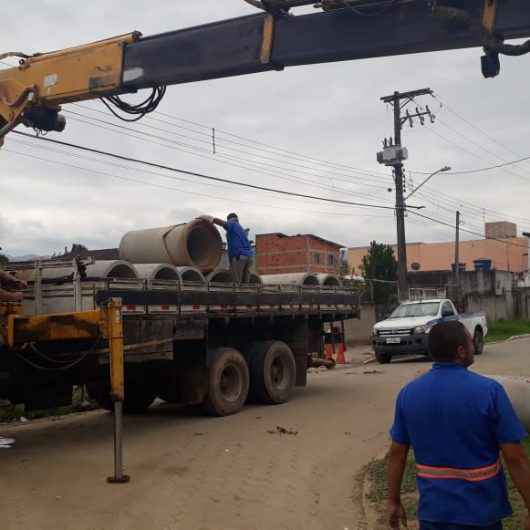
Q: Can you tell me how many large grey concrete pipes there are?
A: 8